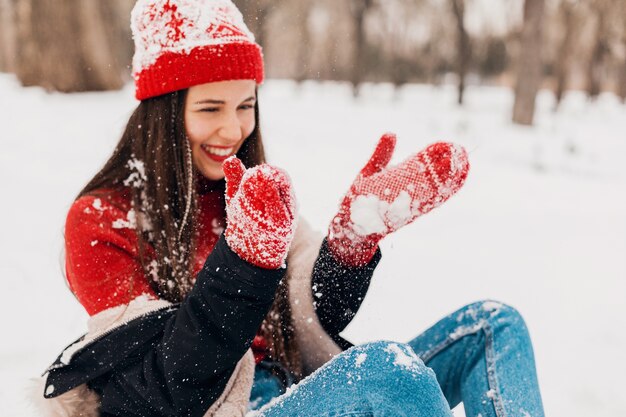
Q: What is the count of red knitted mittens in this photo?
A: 2